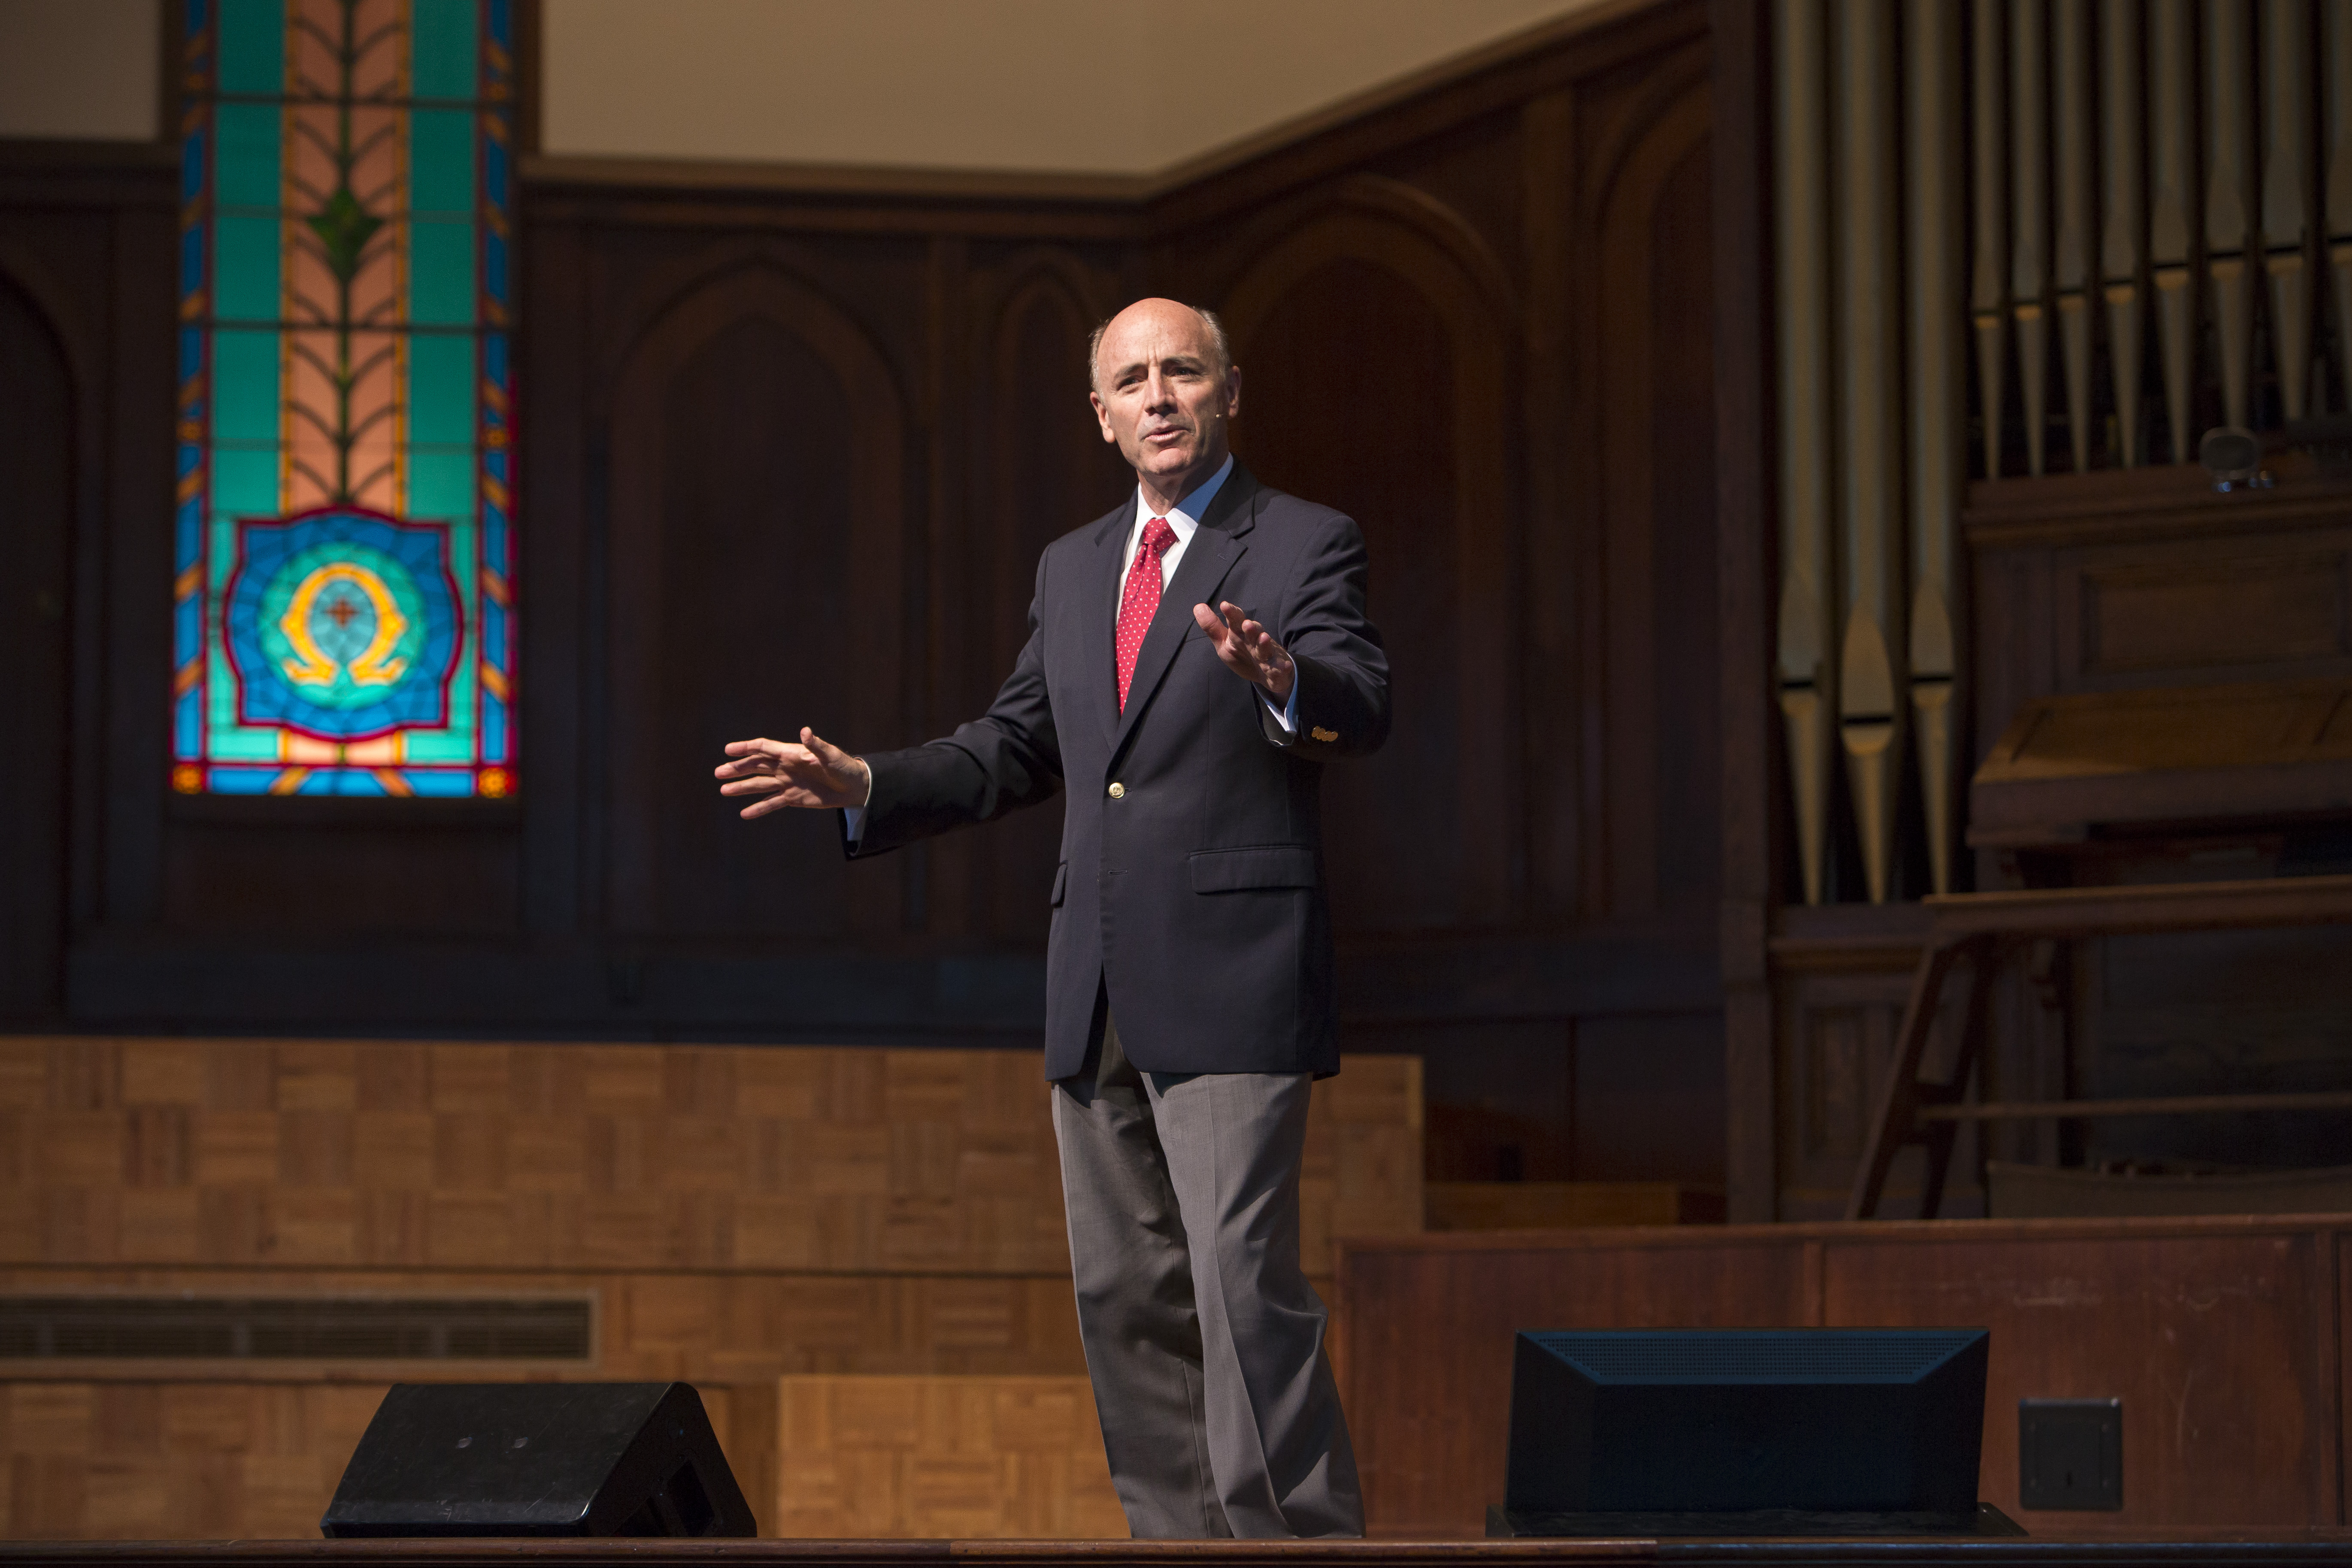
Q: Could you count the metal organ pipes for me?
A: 11